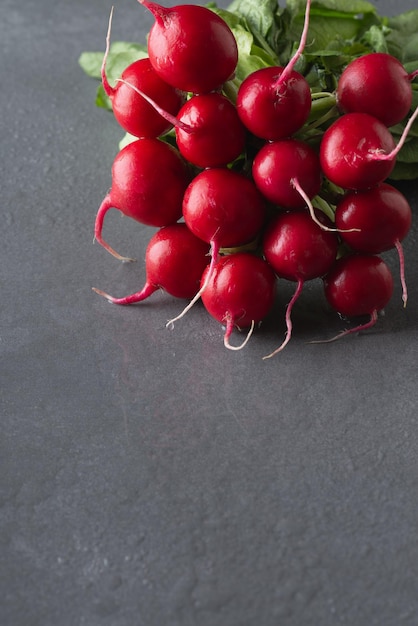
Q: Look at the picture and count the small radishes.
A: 14